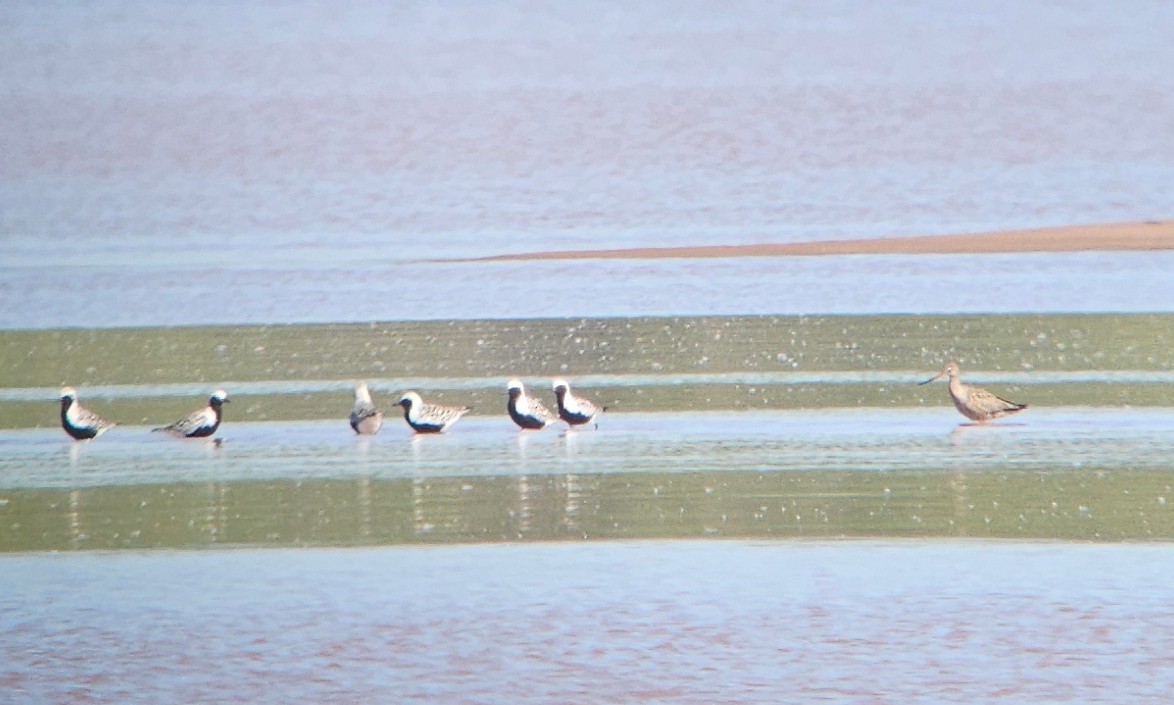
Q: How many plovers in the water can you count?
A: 6